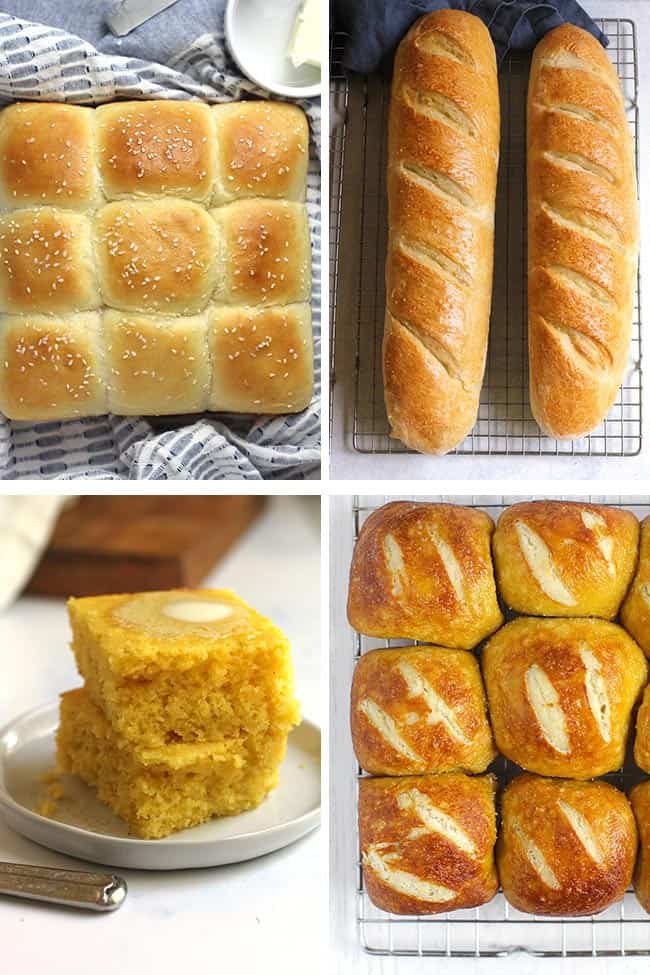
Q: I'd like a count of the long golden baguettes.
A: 2